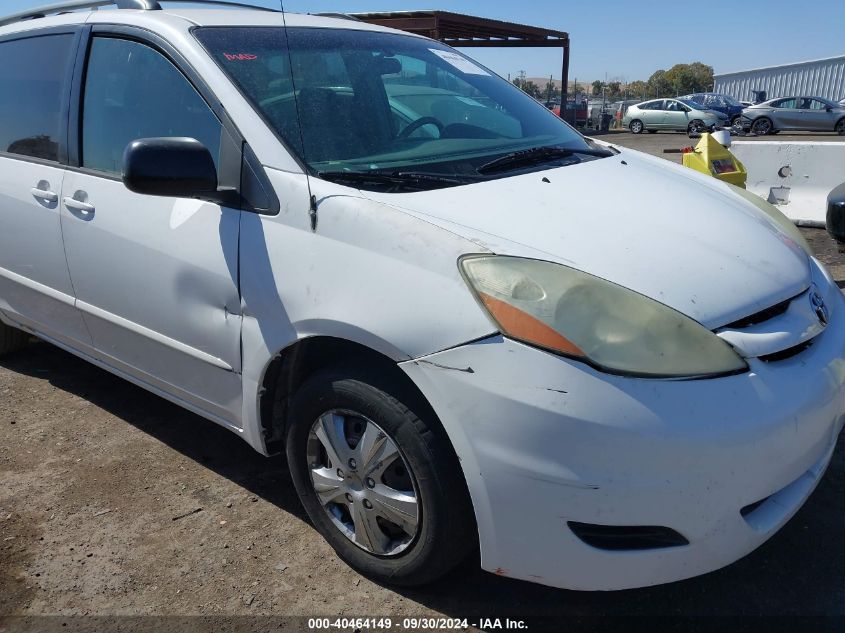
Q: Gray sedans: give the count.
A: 1